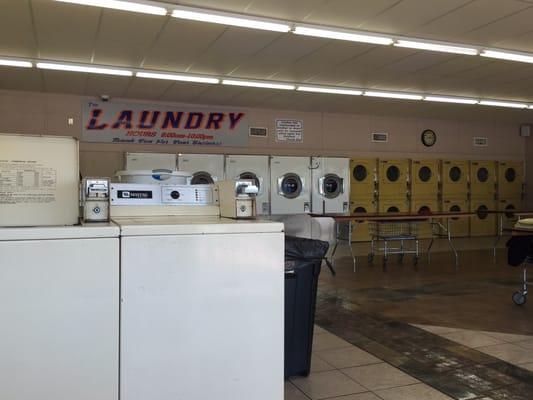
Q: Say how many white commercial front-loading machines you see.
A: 5